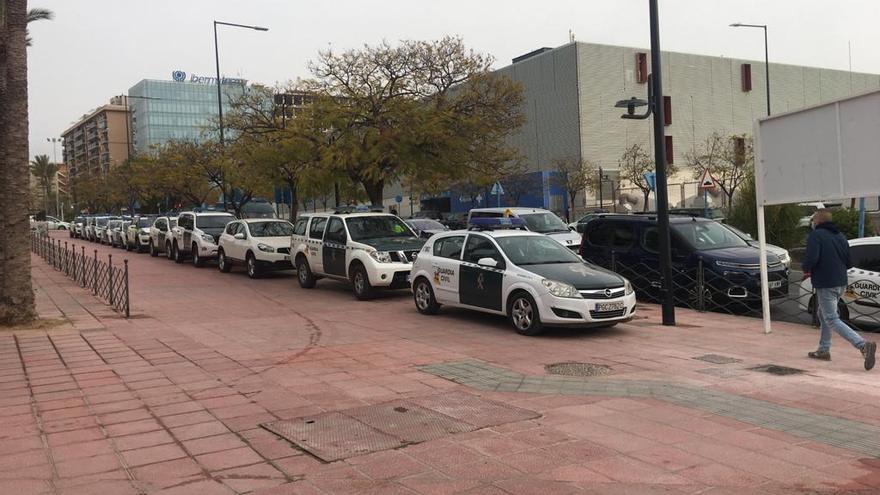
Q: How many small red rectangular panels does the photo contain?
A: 5